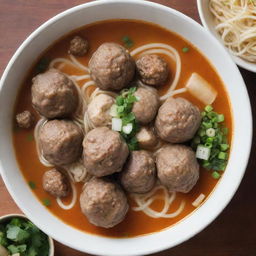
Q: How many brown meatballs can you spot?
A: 13